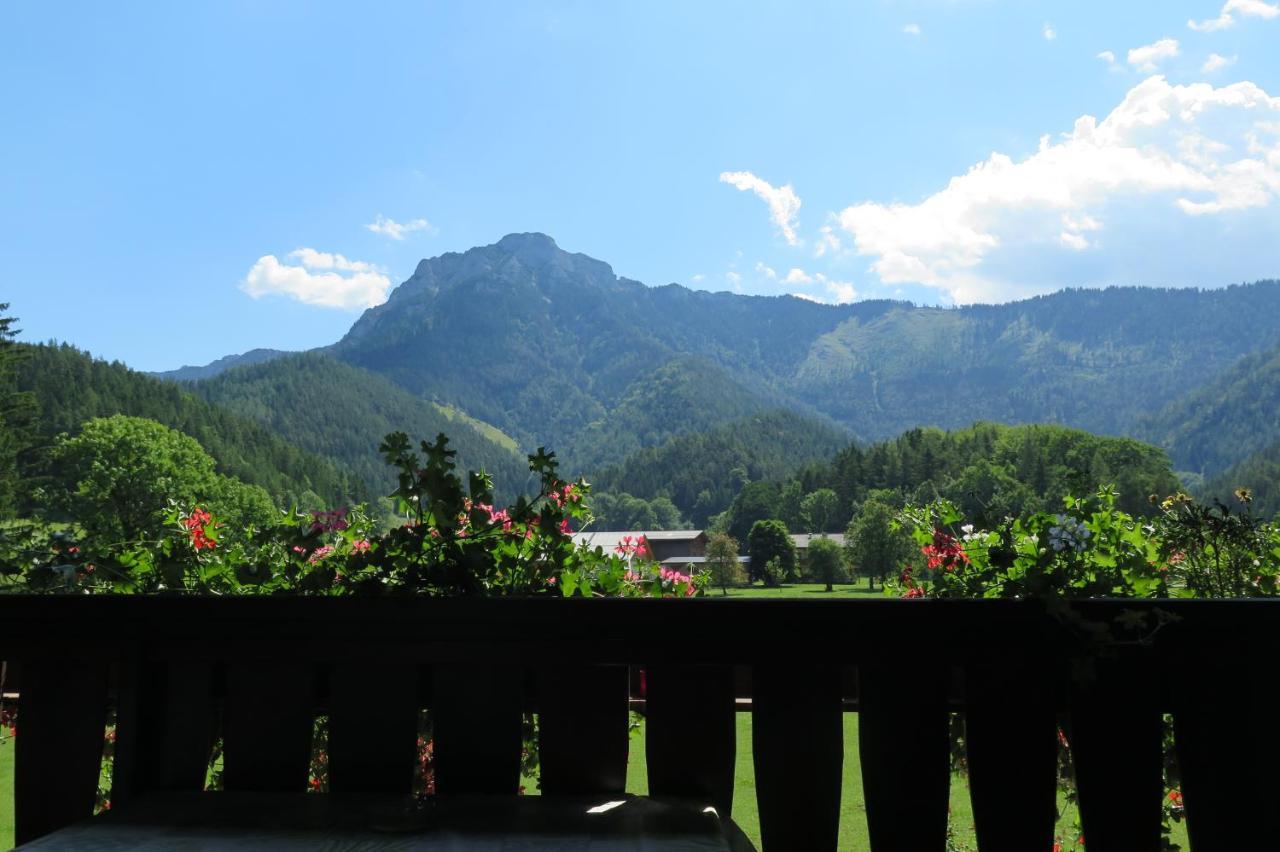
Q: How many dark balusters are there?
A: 12